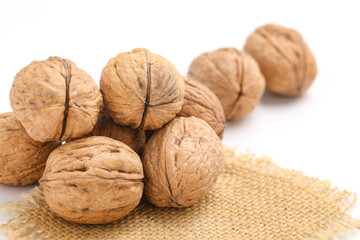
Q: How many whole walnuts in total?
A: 9